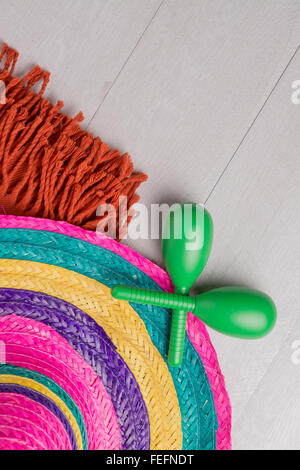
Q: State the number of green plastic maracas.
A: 2